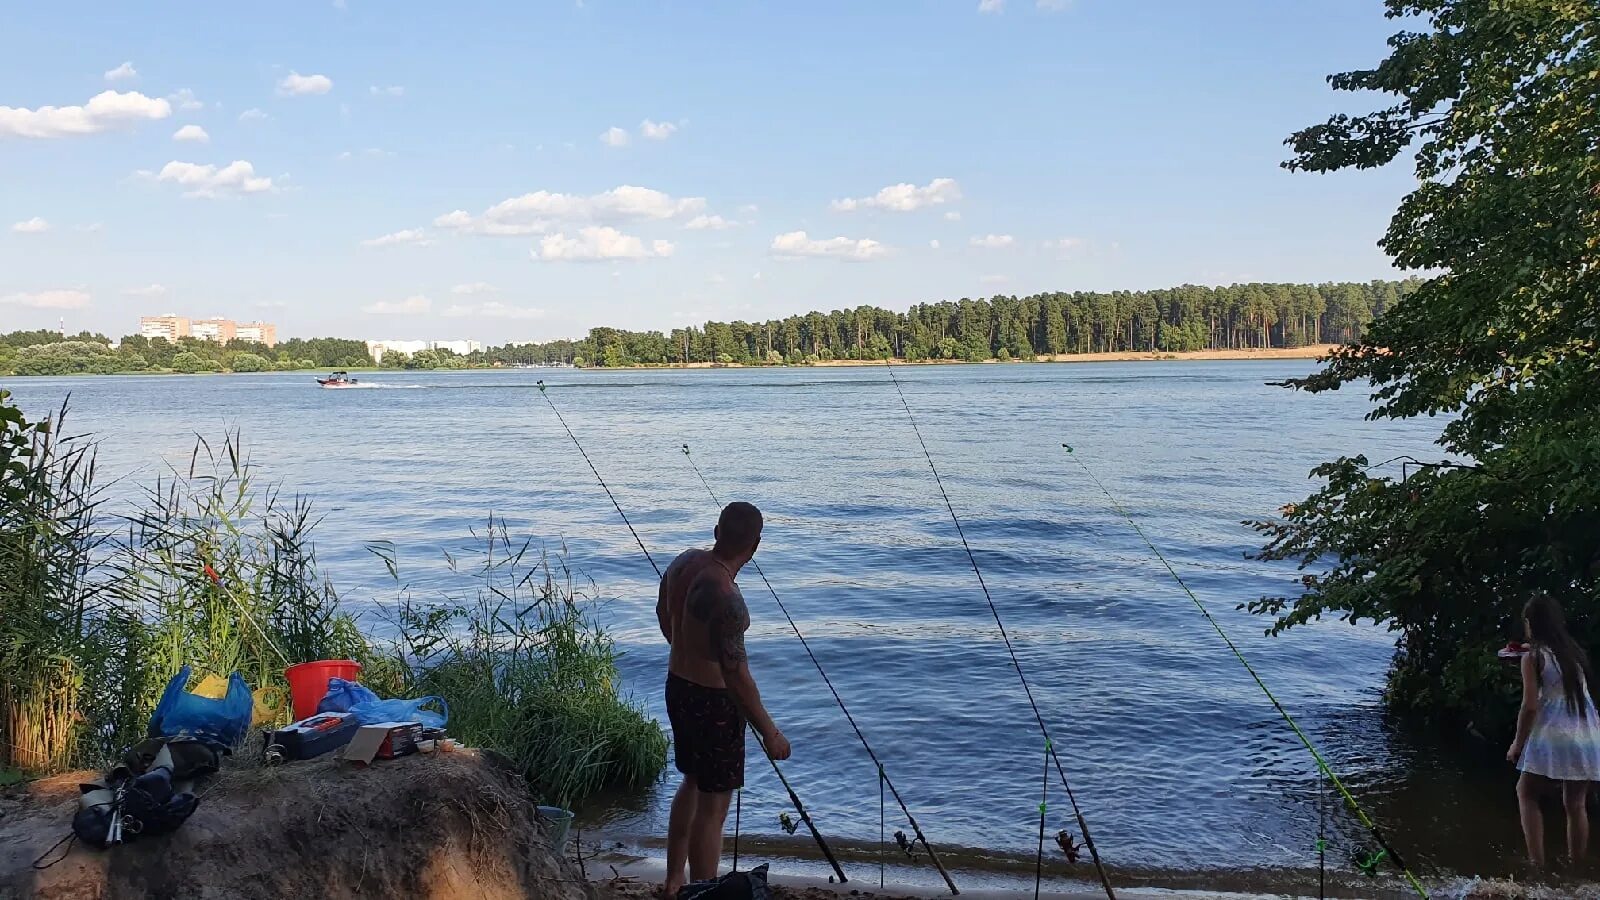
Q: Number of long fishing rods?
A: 4